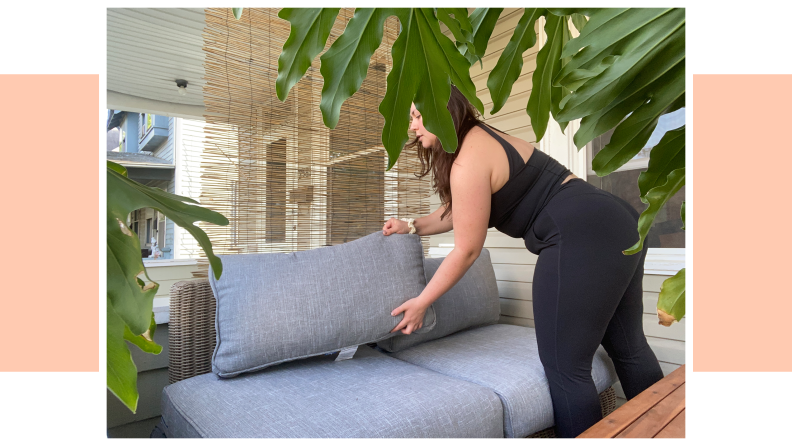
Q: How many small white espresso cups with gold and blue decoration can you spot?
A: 0